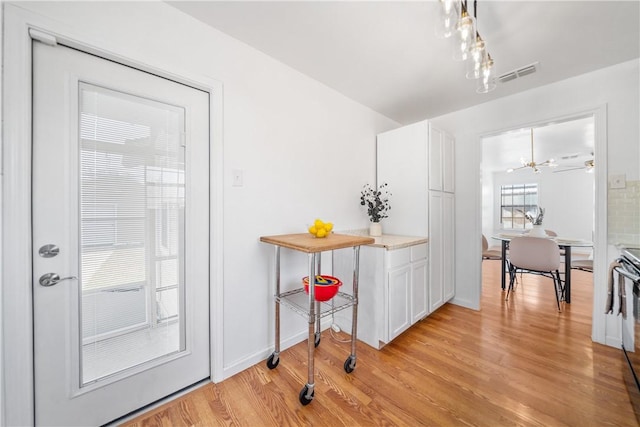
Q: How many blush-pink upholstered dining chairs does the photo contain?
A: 4